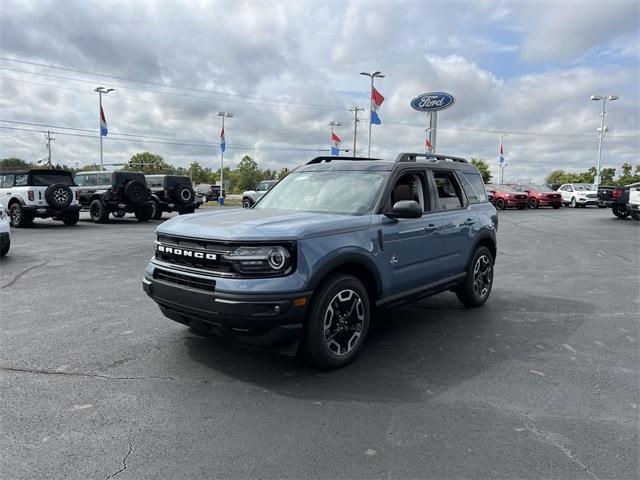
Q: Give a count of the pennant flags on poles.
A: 6